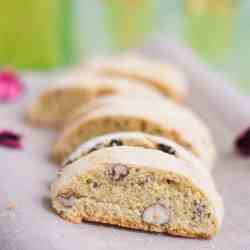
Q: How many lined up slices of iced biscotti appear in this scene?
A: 5